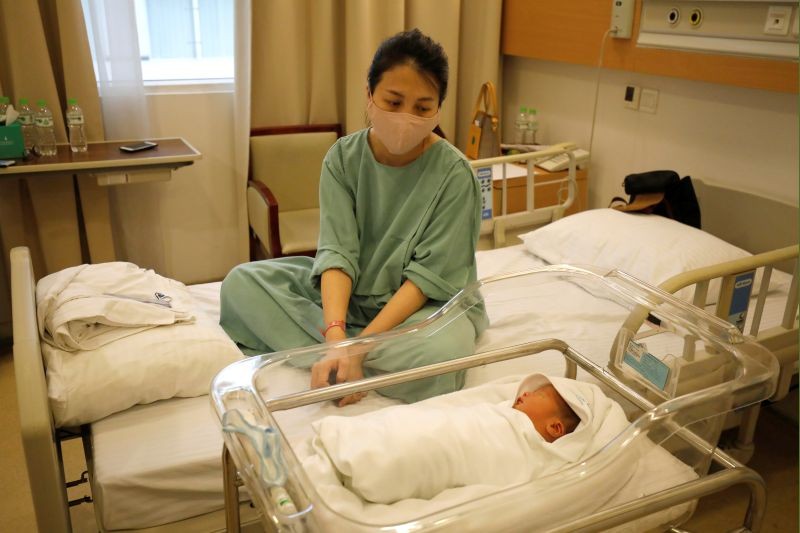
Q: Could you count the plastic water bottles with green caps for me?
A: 6